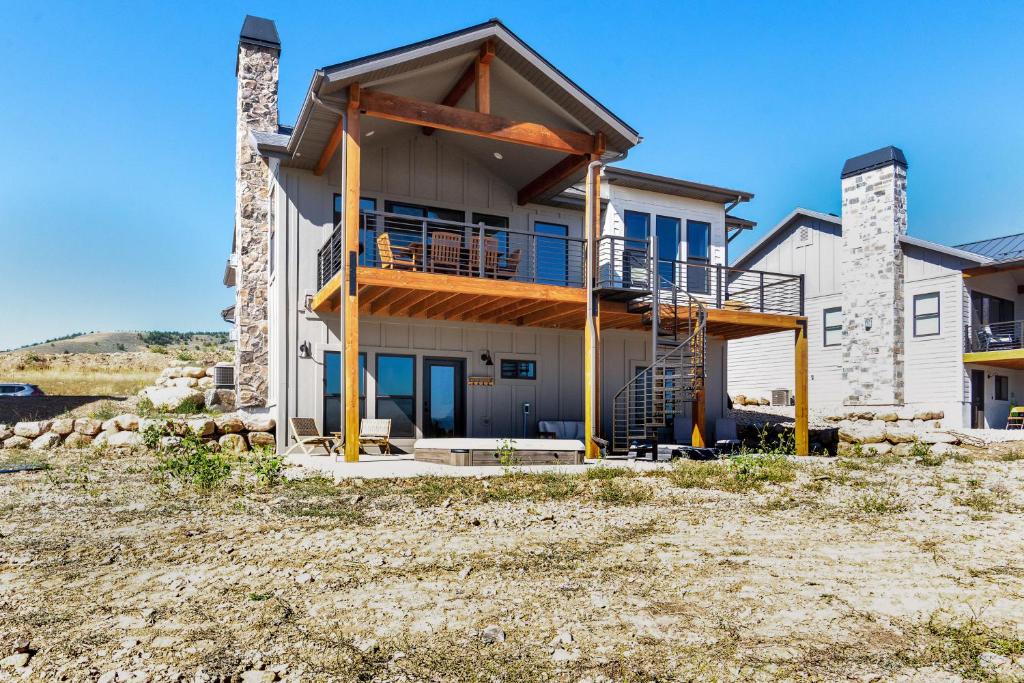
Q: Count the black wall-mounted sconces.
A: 2